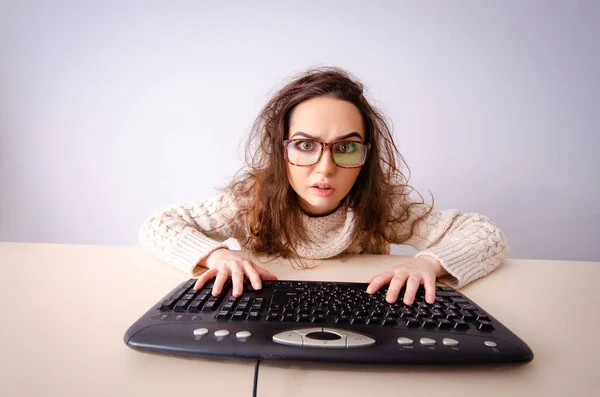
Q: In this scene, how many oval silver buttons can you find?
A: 7